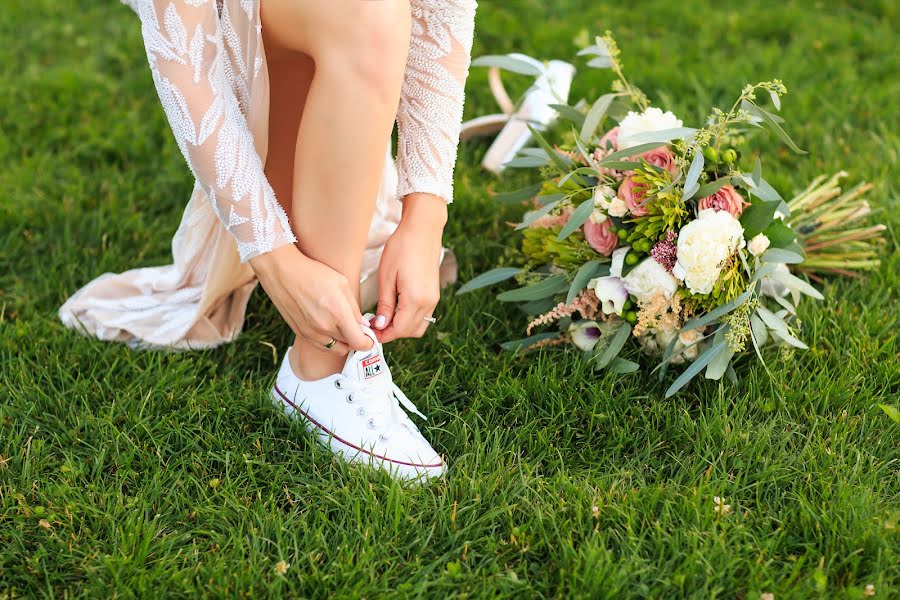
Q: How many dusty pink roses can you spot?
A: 5